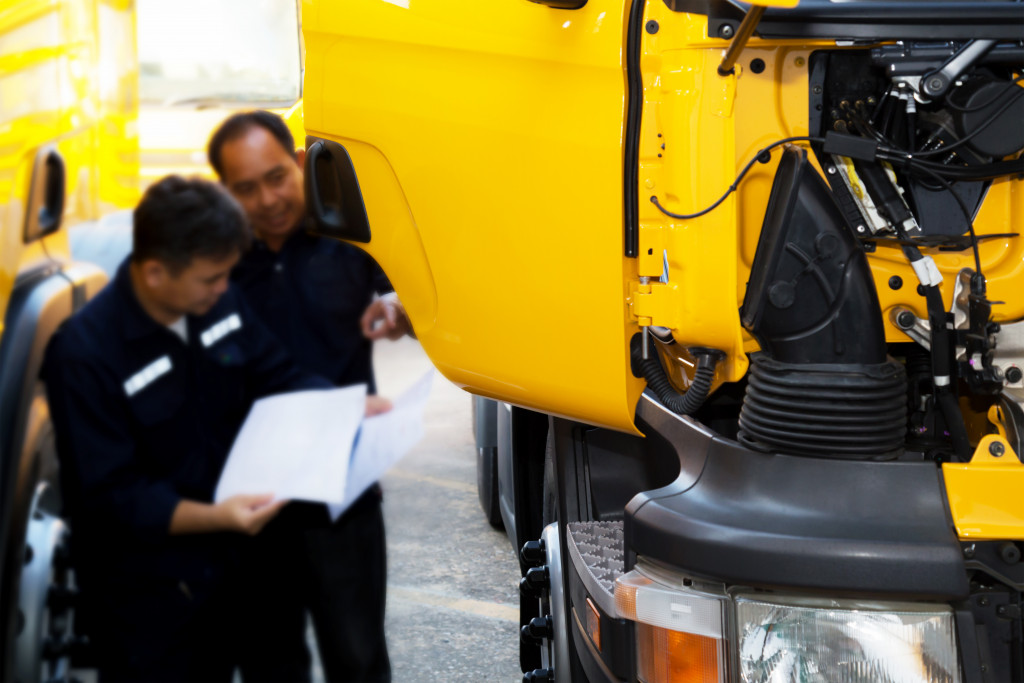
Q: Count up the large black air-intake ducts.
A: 1